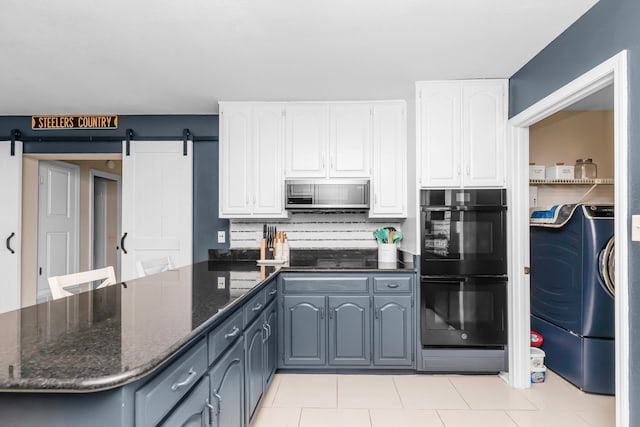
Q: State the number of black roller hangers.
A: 3